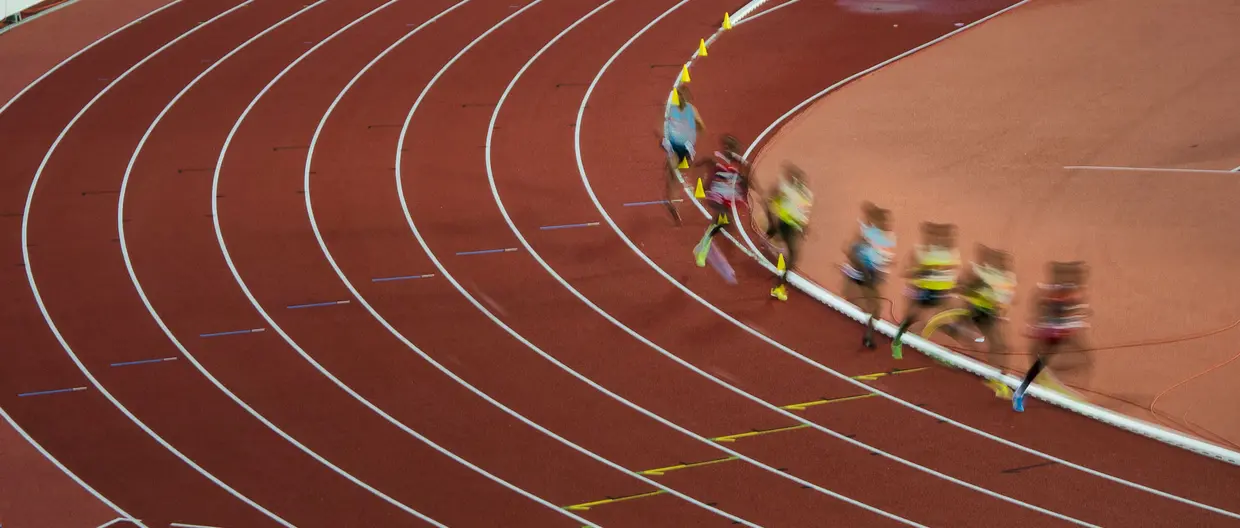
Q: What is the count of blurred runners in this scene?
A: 7